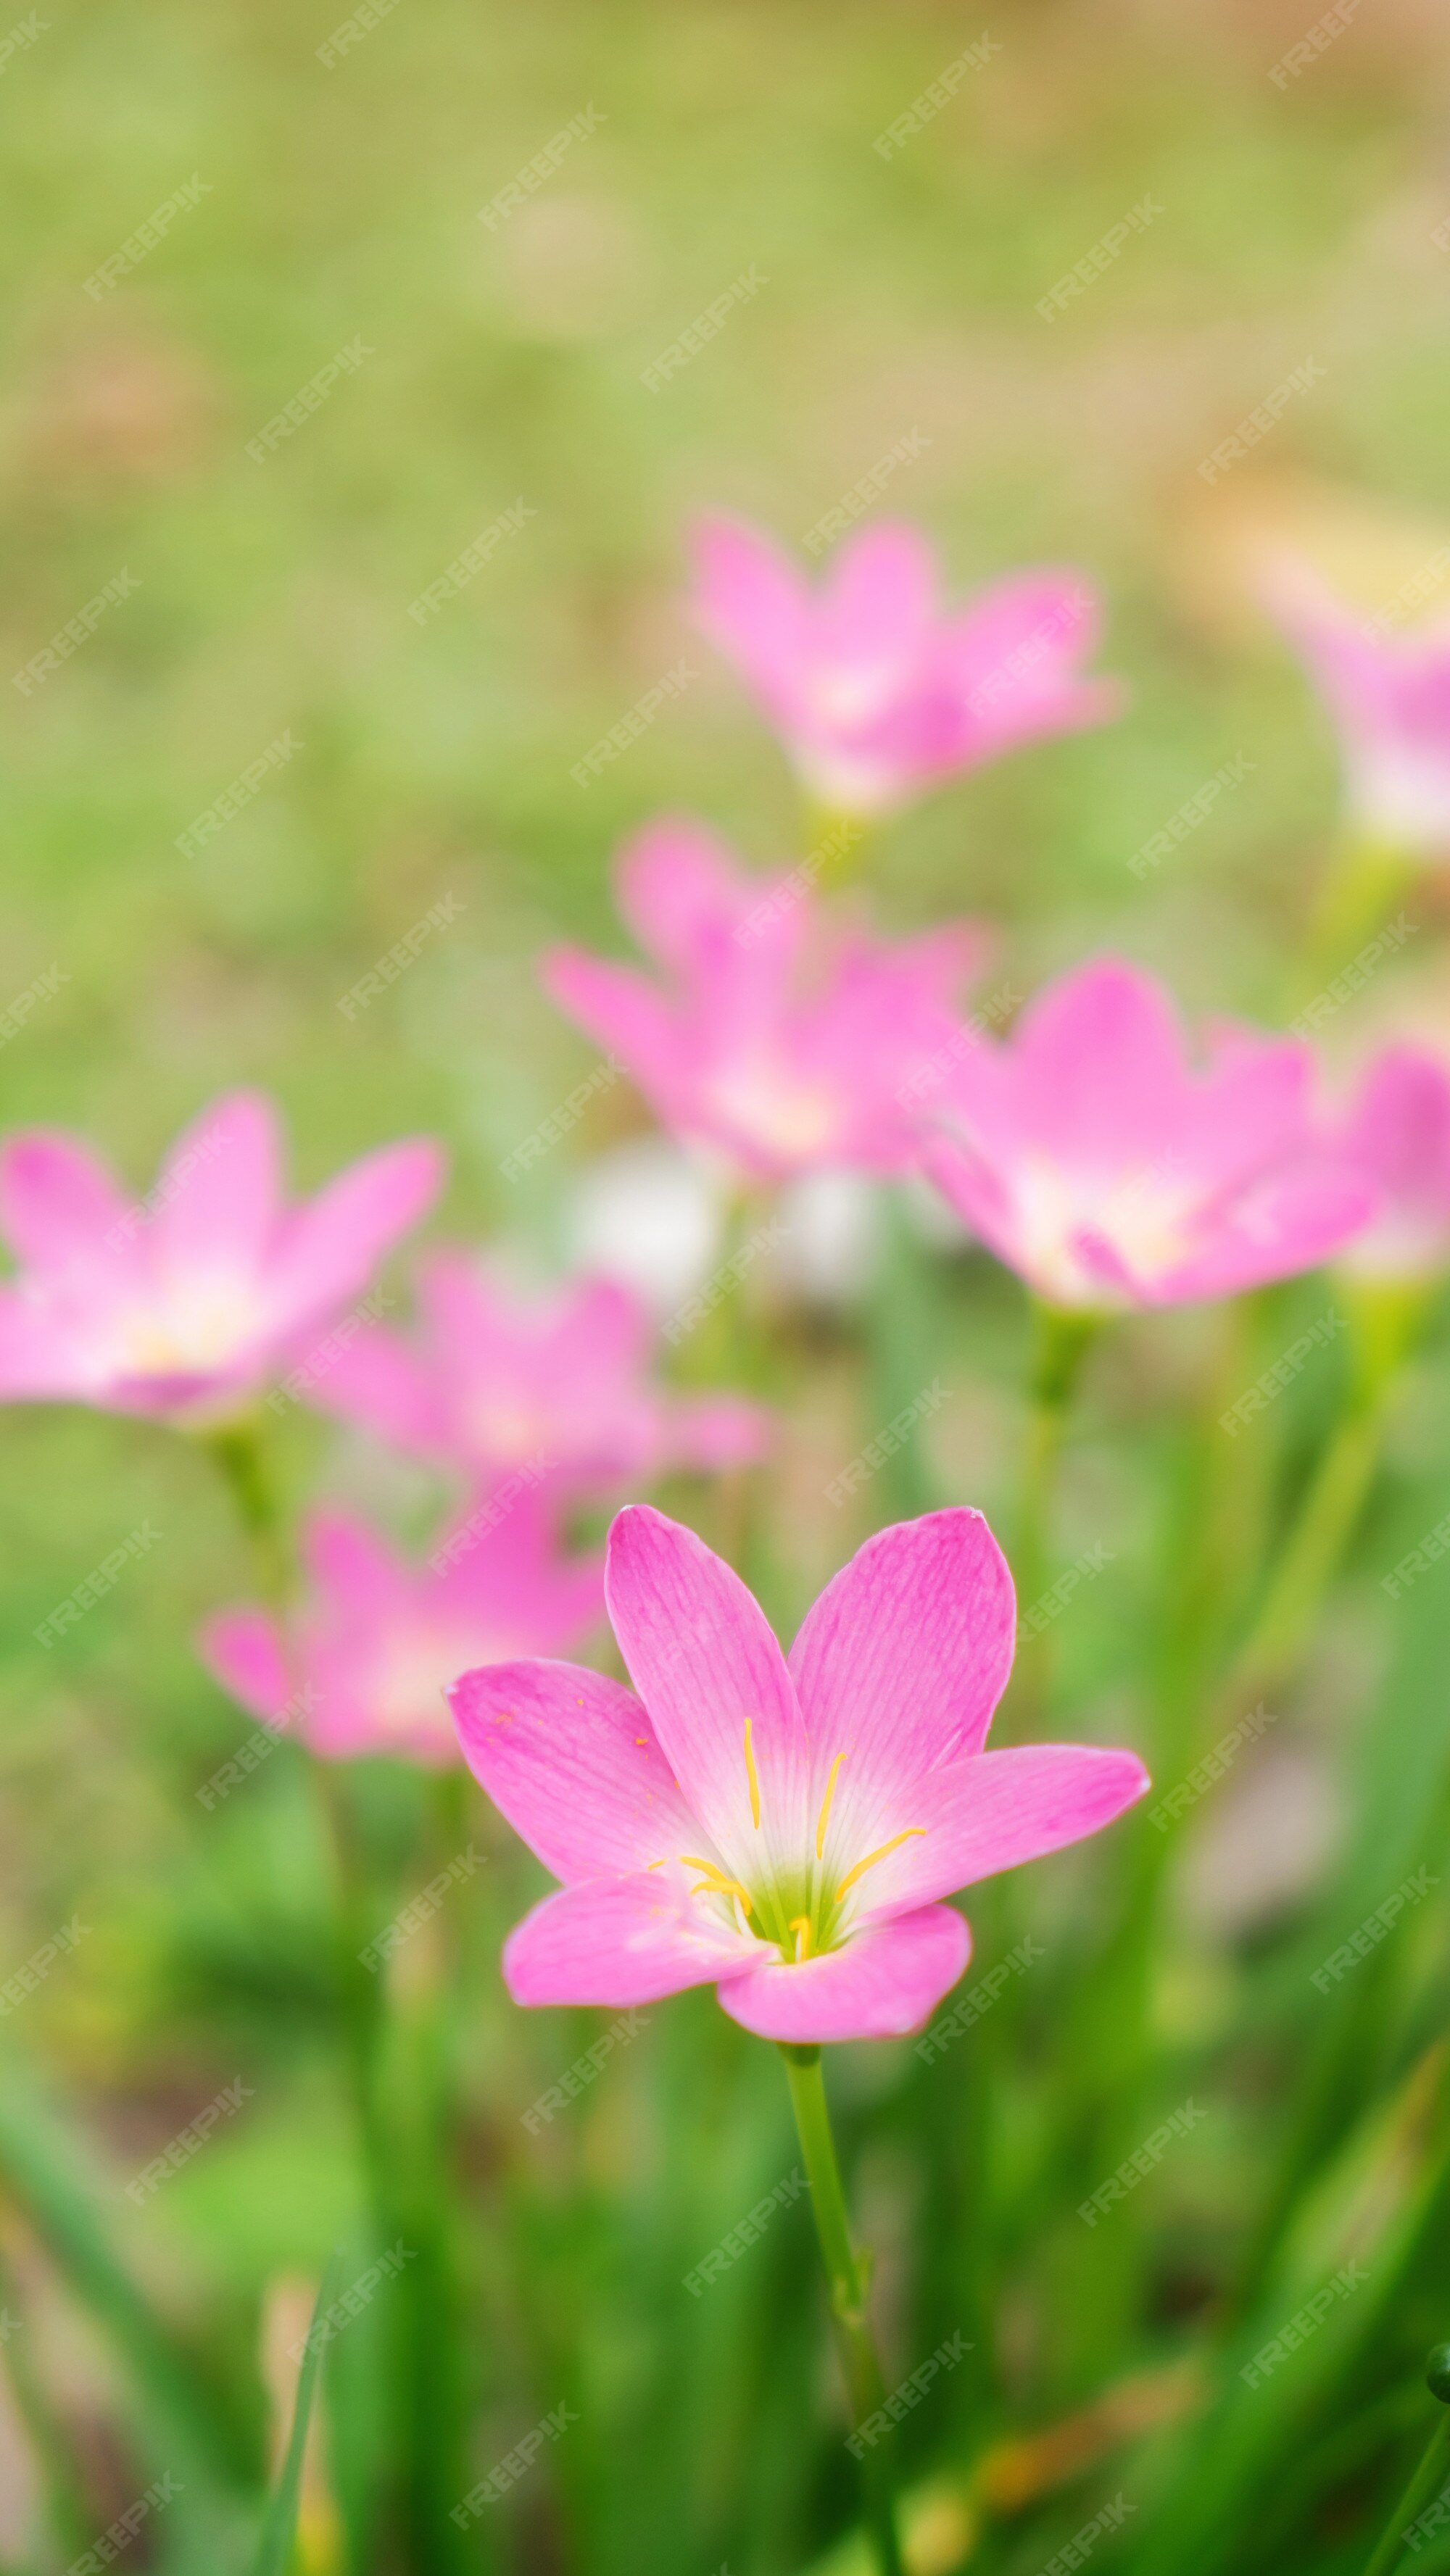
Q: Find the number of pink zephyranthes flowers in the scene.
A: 9